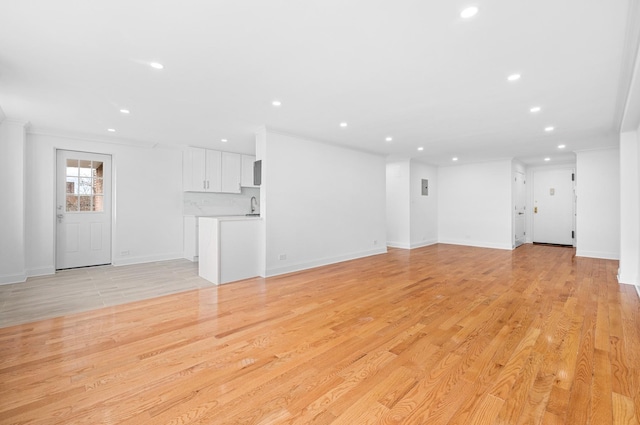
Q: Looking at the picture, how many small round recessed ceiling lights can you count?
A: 15